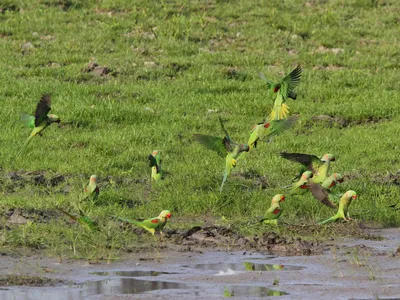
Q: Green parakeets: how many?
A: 13